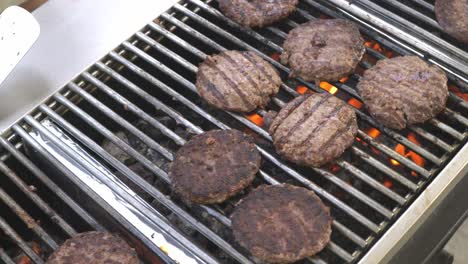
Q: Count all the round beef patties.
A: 9